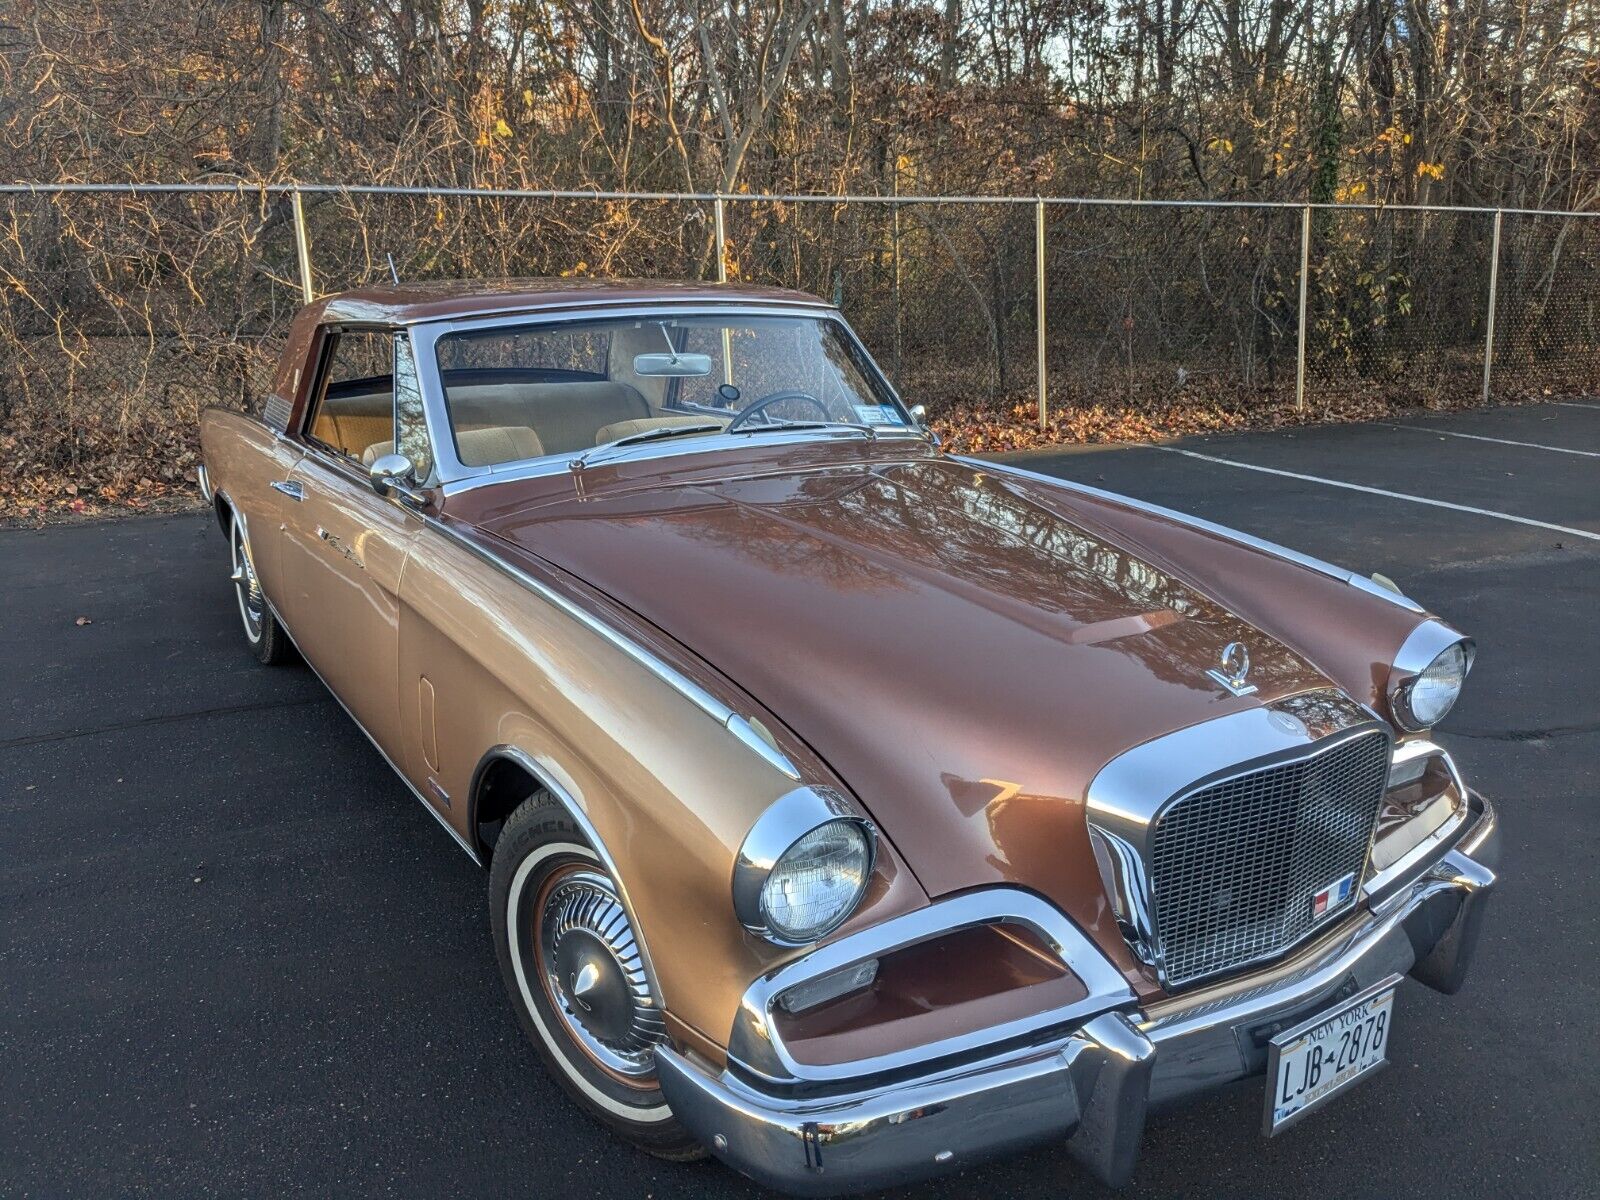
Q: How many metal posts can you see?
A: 5